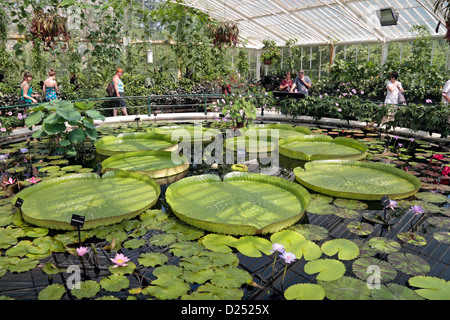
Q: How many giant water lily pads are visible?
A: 9